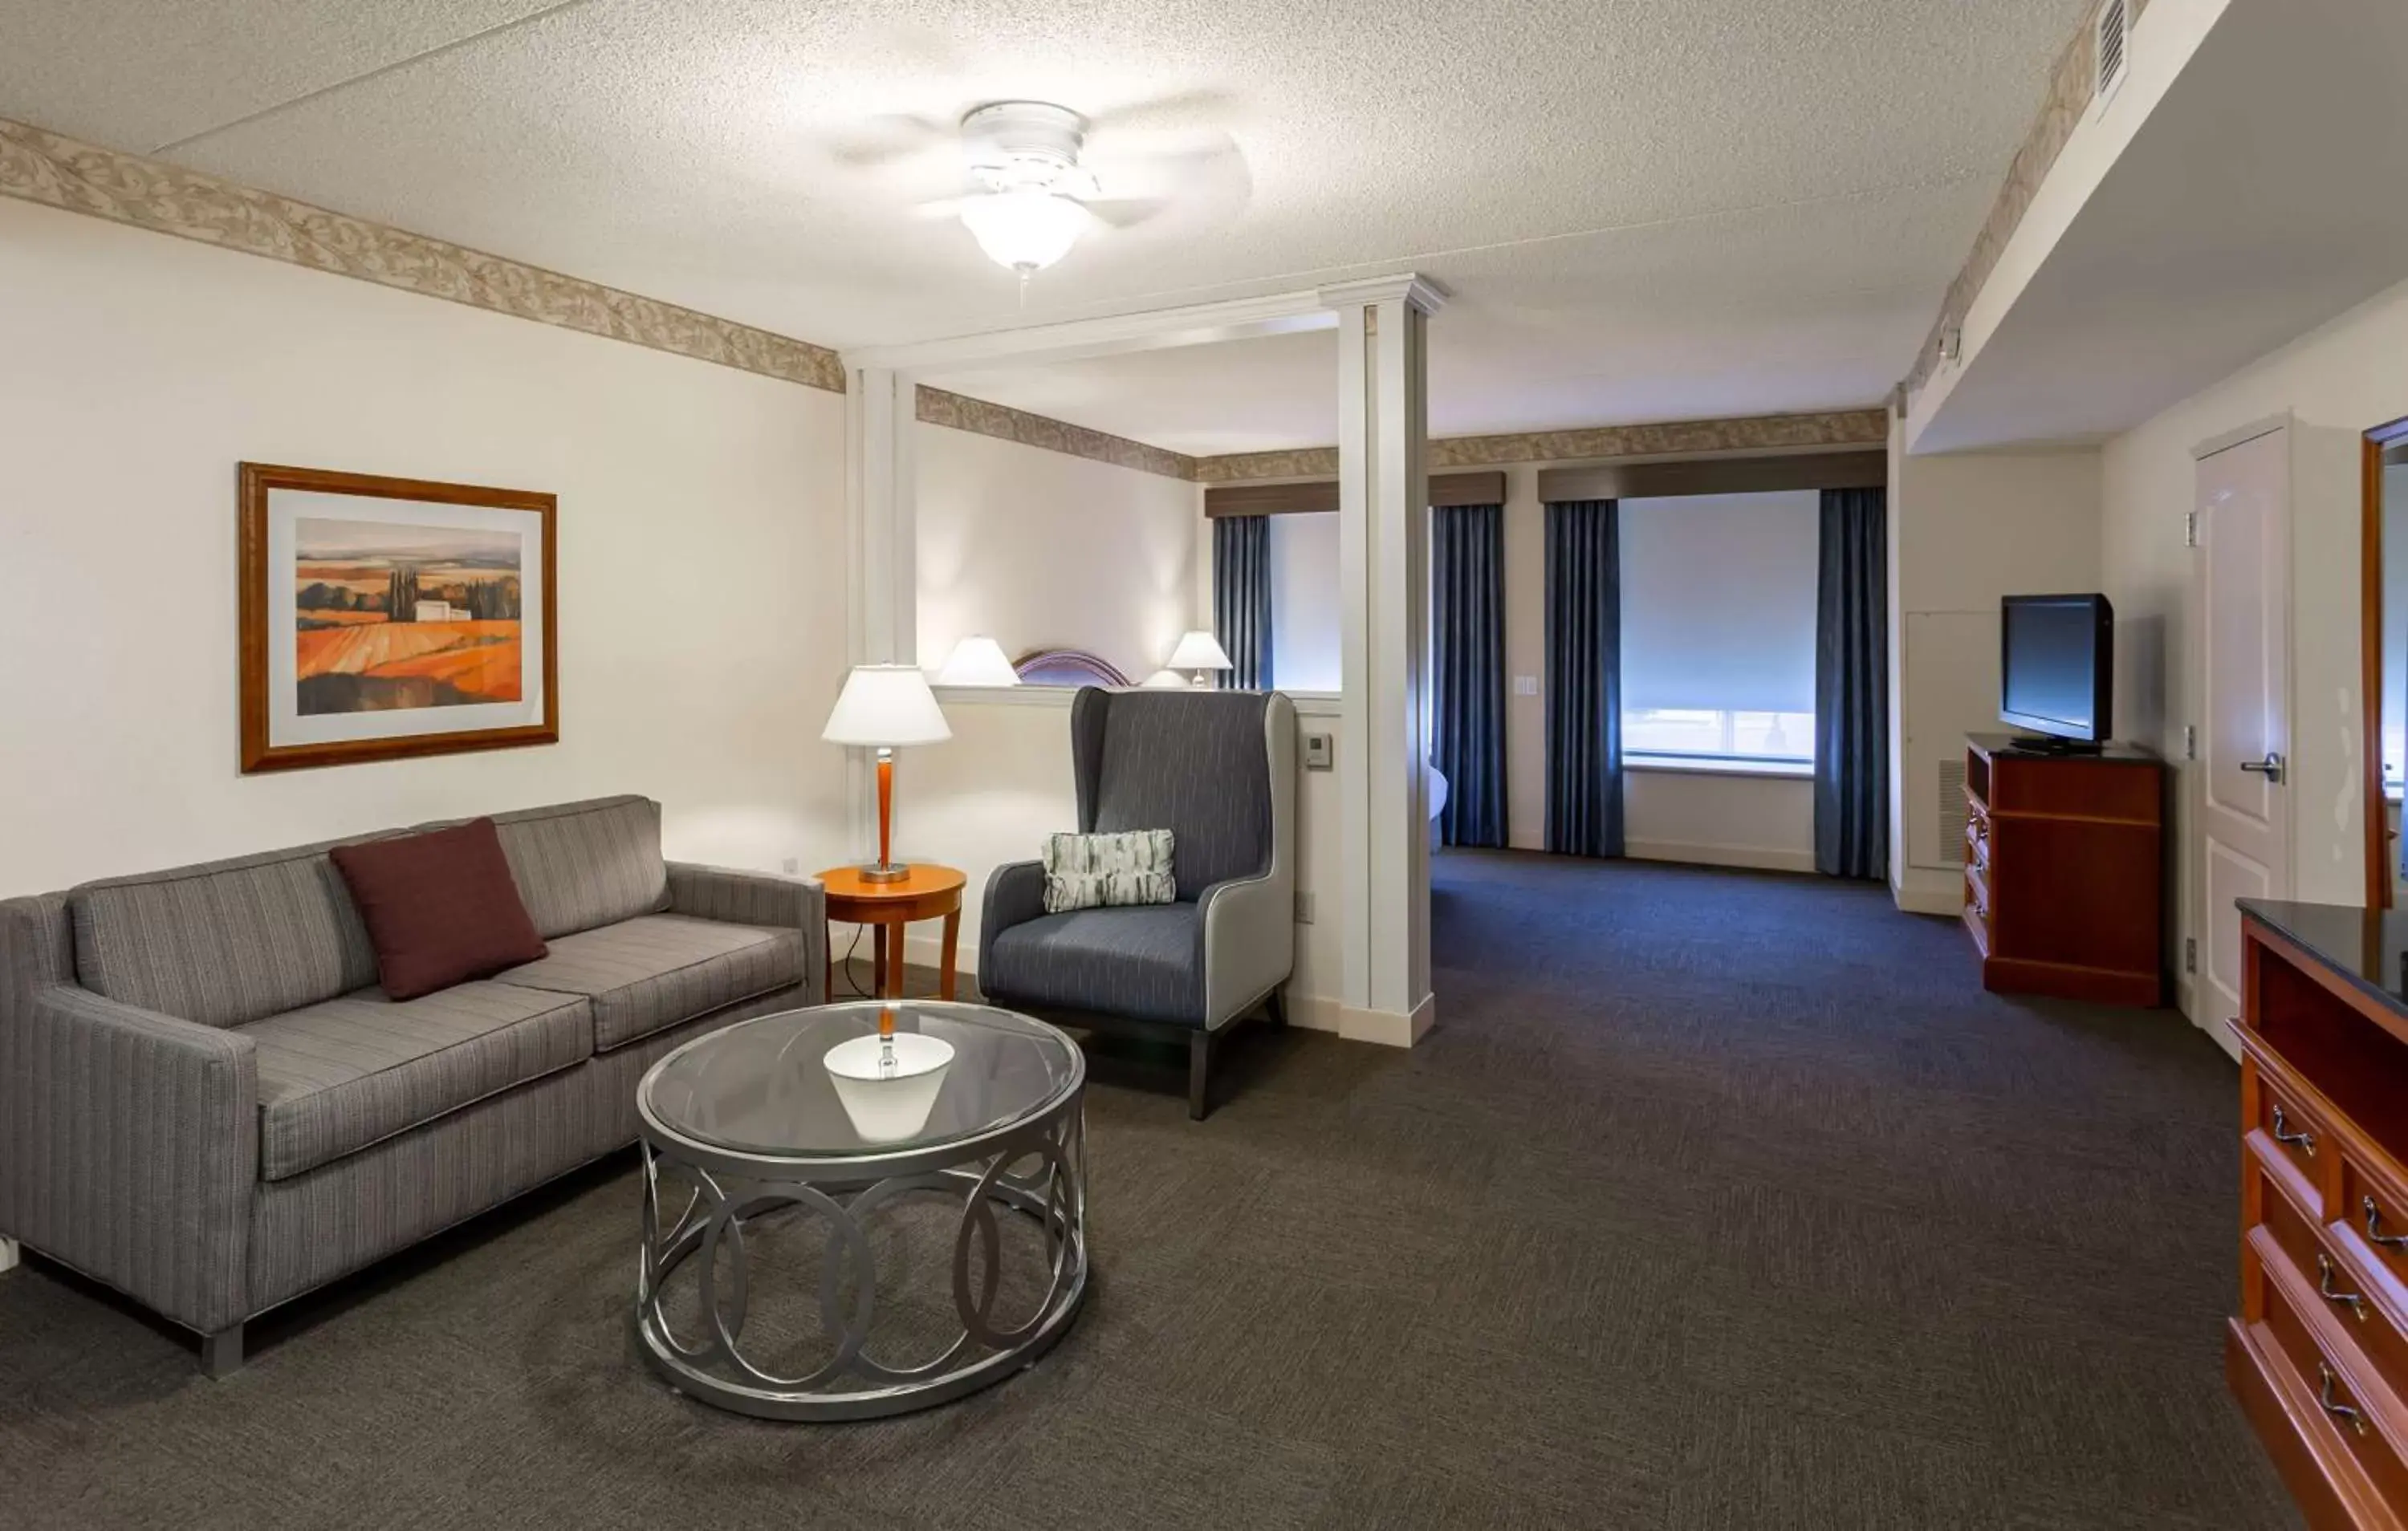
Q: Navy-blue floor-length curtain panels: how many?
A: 4